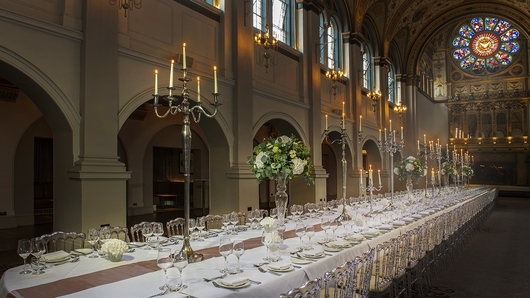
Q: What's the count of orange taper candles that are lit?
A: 0